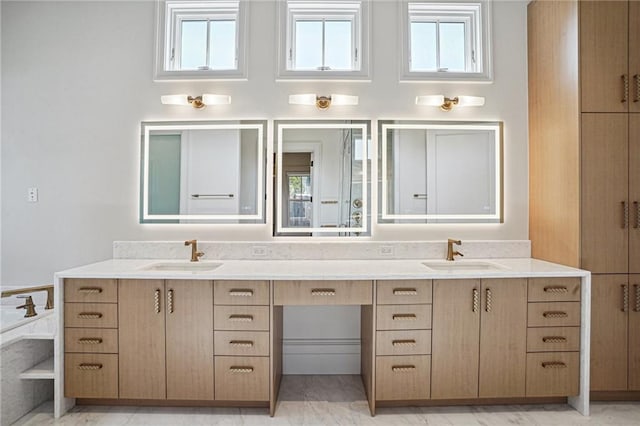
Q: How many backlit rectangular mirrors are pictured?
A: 3